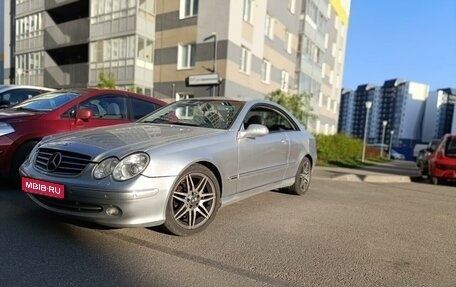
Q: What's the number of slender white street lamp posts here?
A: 3